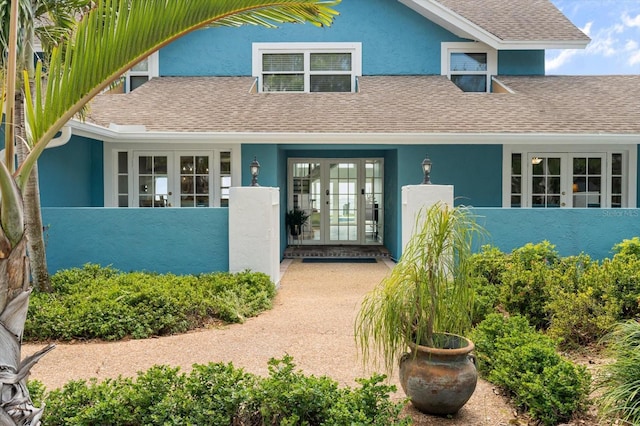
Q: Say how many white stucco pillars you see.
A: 2